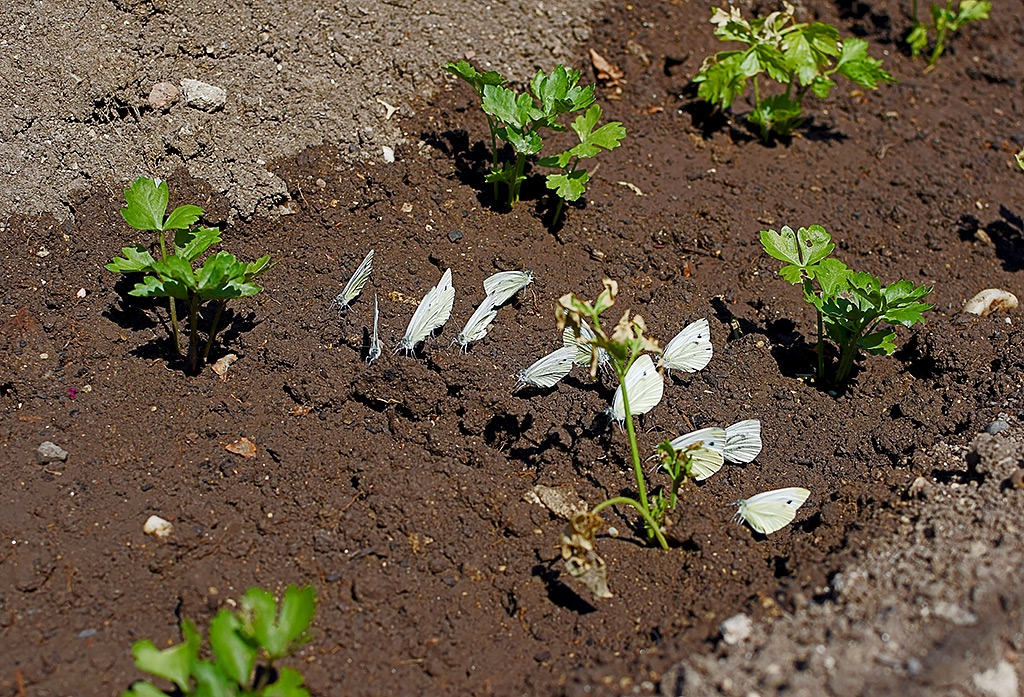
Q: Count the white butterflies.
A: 12